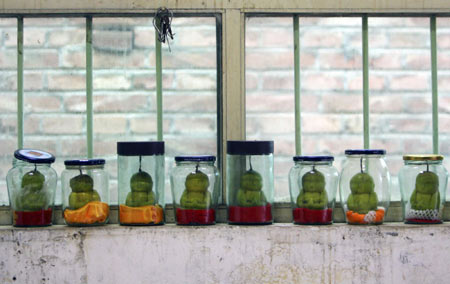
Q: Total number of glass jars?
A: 8